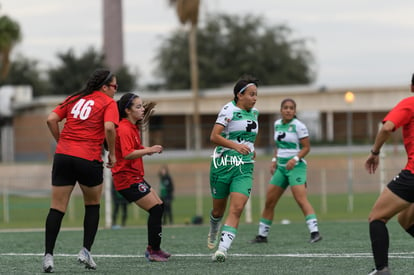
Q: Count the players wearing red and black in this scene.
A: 3